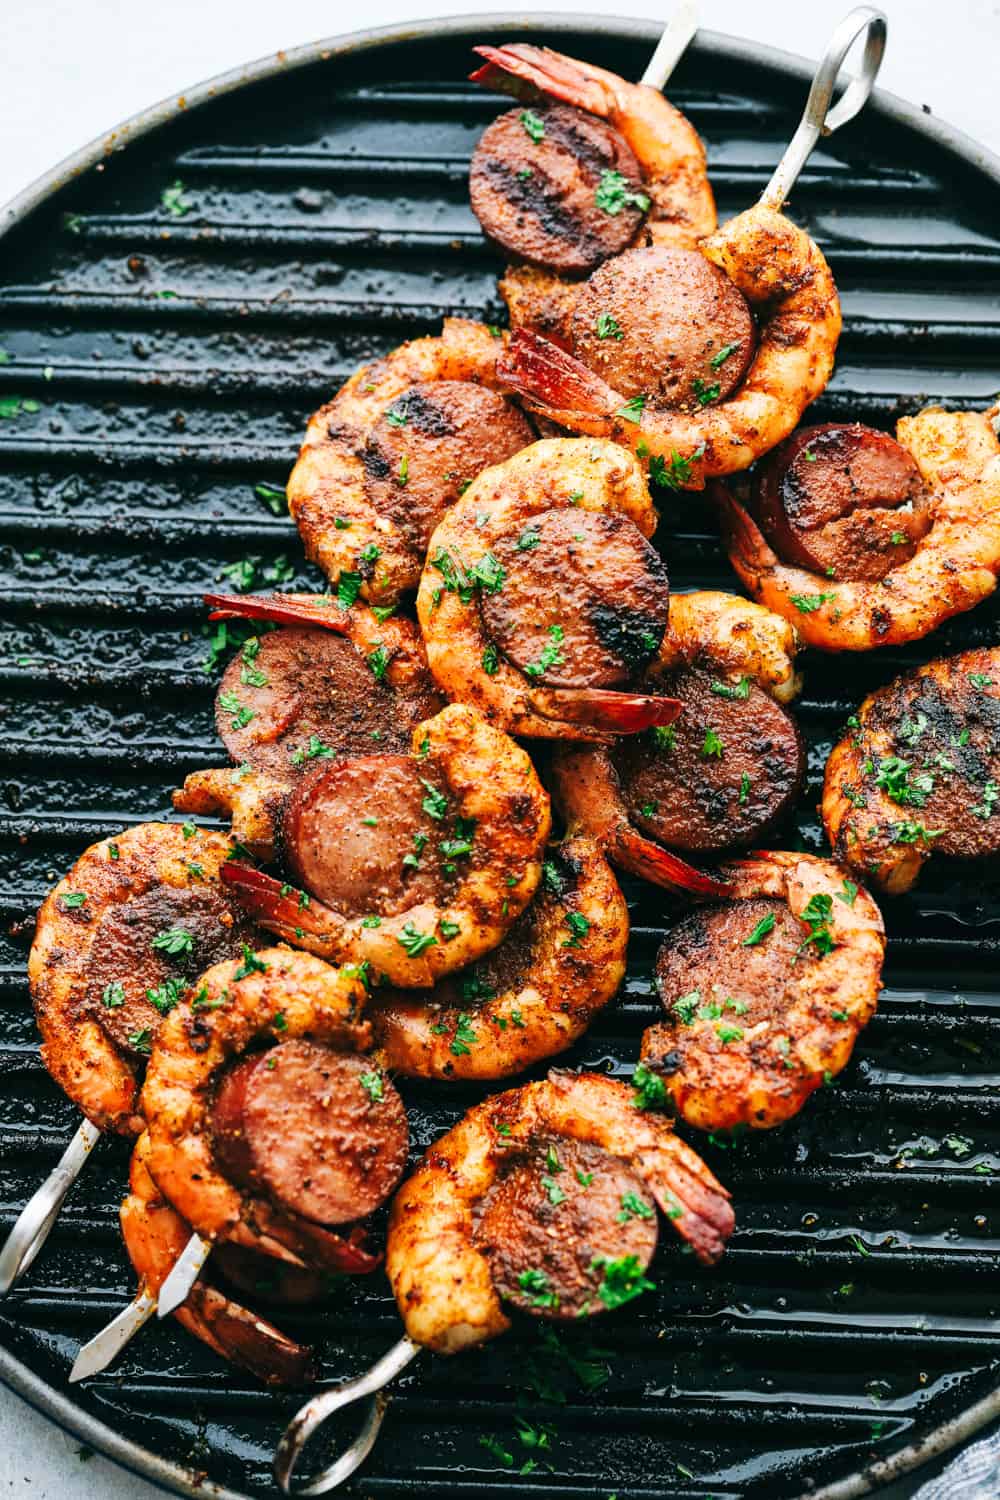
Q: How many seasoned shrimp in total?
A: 15